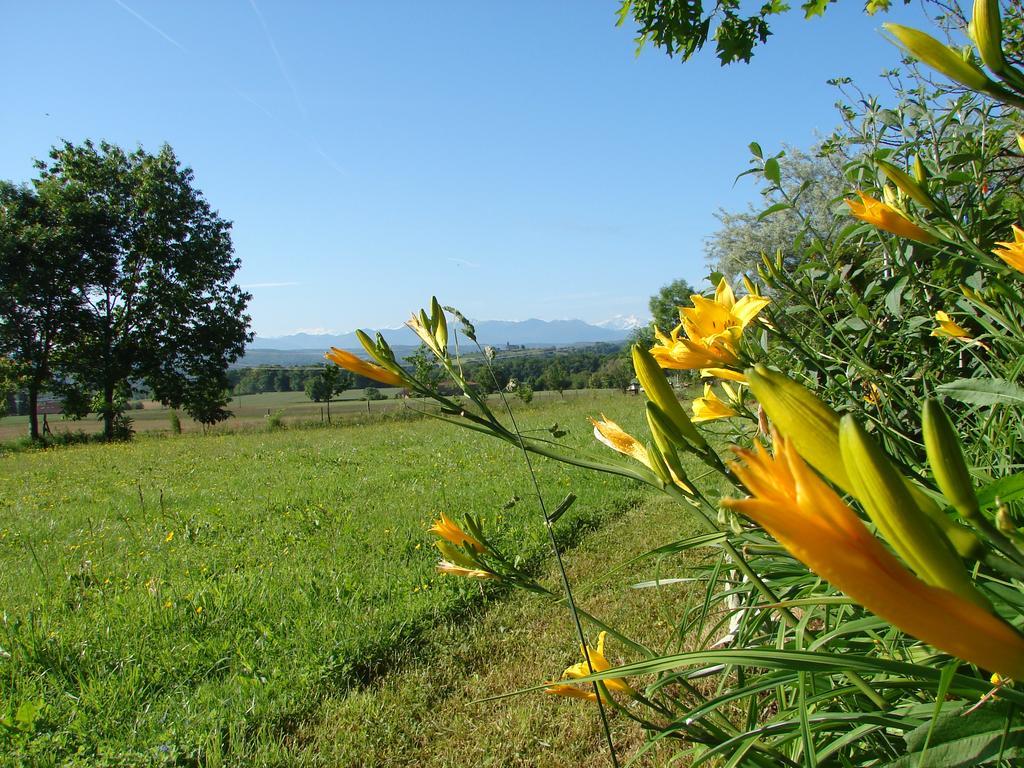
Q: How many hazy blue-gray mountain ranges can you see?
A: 1